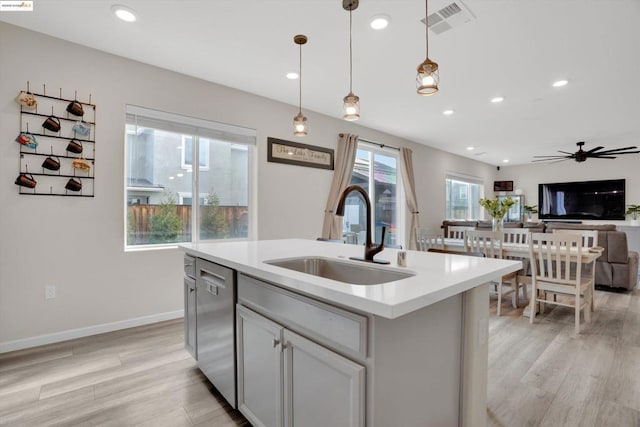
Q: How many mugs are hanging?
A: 10